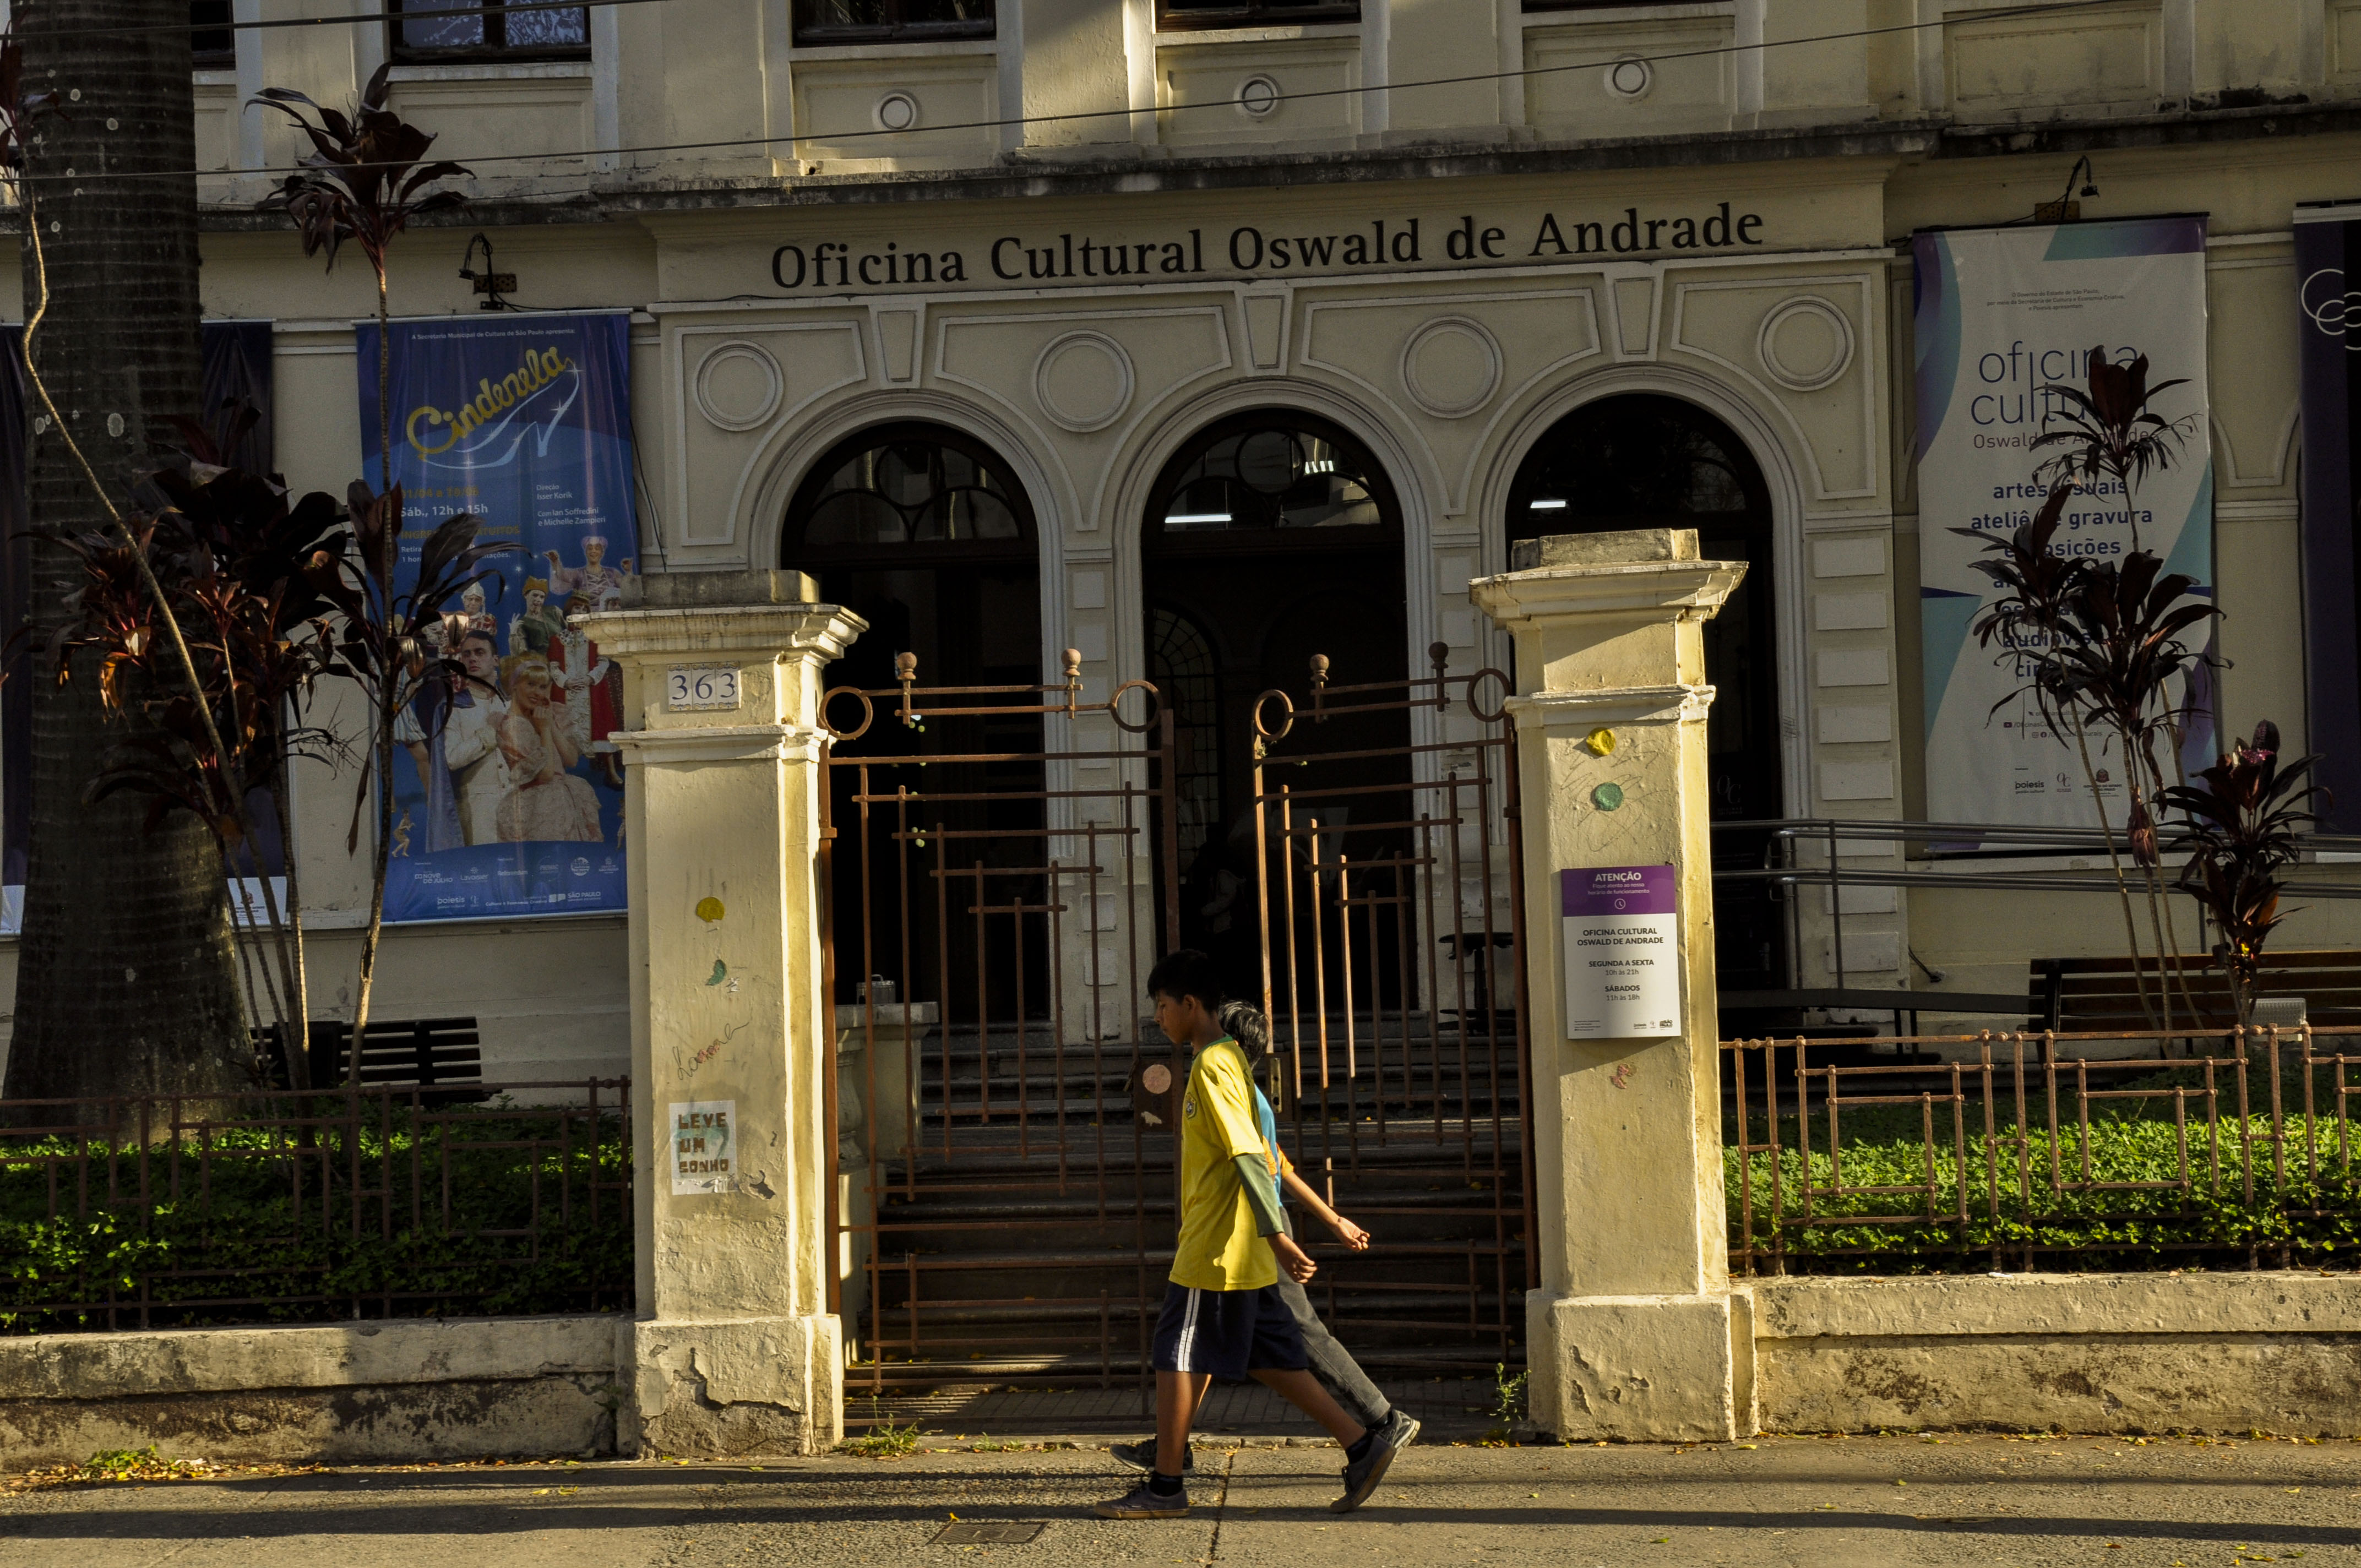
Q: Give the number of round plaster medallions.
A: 7